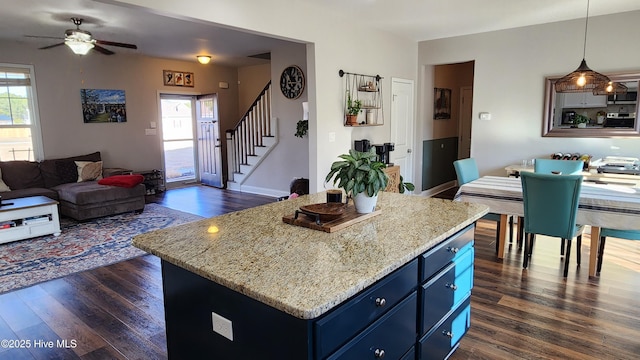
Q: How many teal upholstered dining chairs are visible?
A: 4